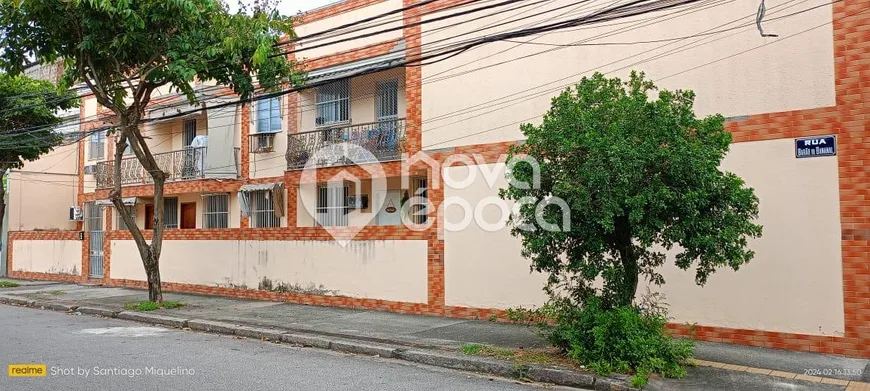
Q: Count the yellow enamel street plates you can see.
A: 0